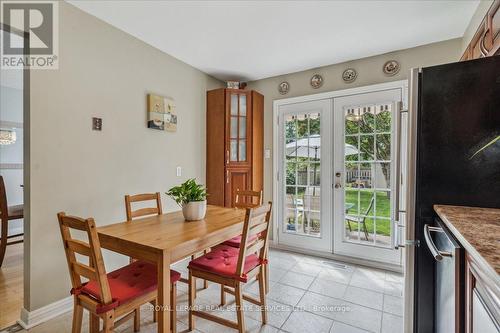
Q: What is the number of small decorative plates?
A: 4